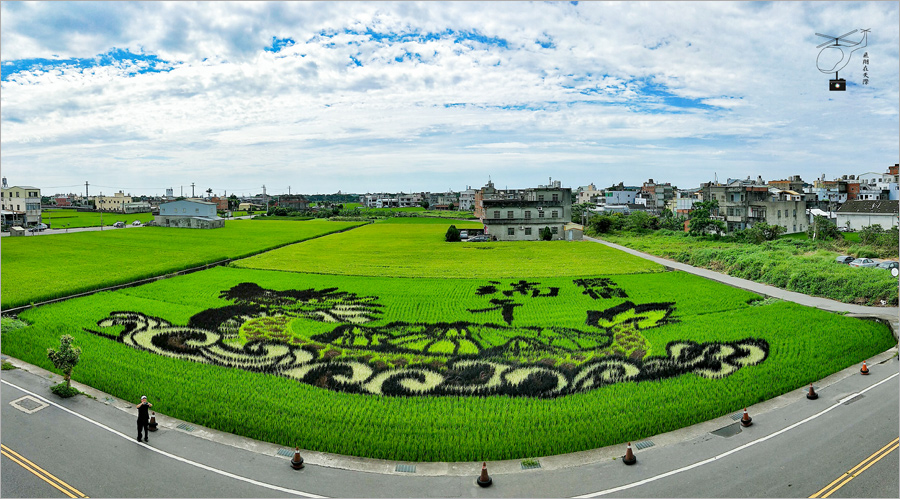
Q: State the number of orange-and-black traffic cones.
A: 7